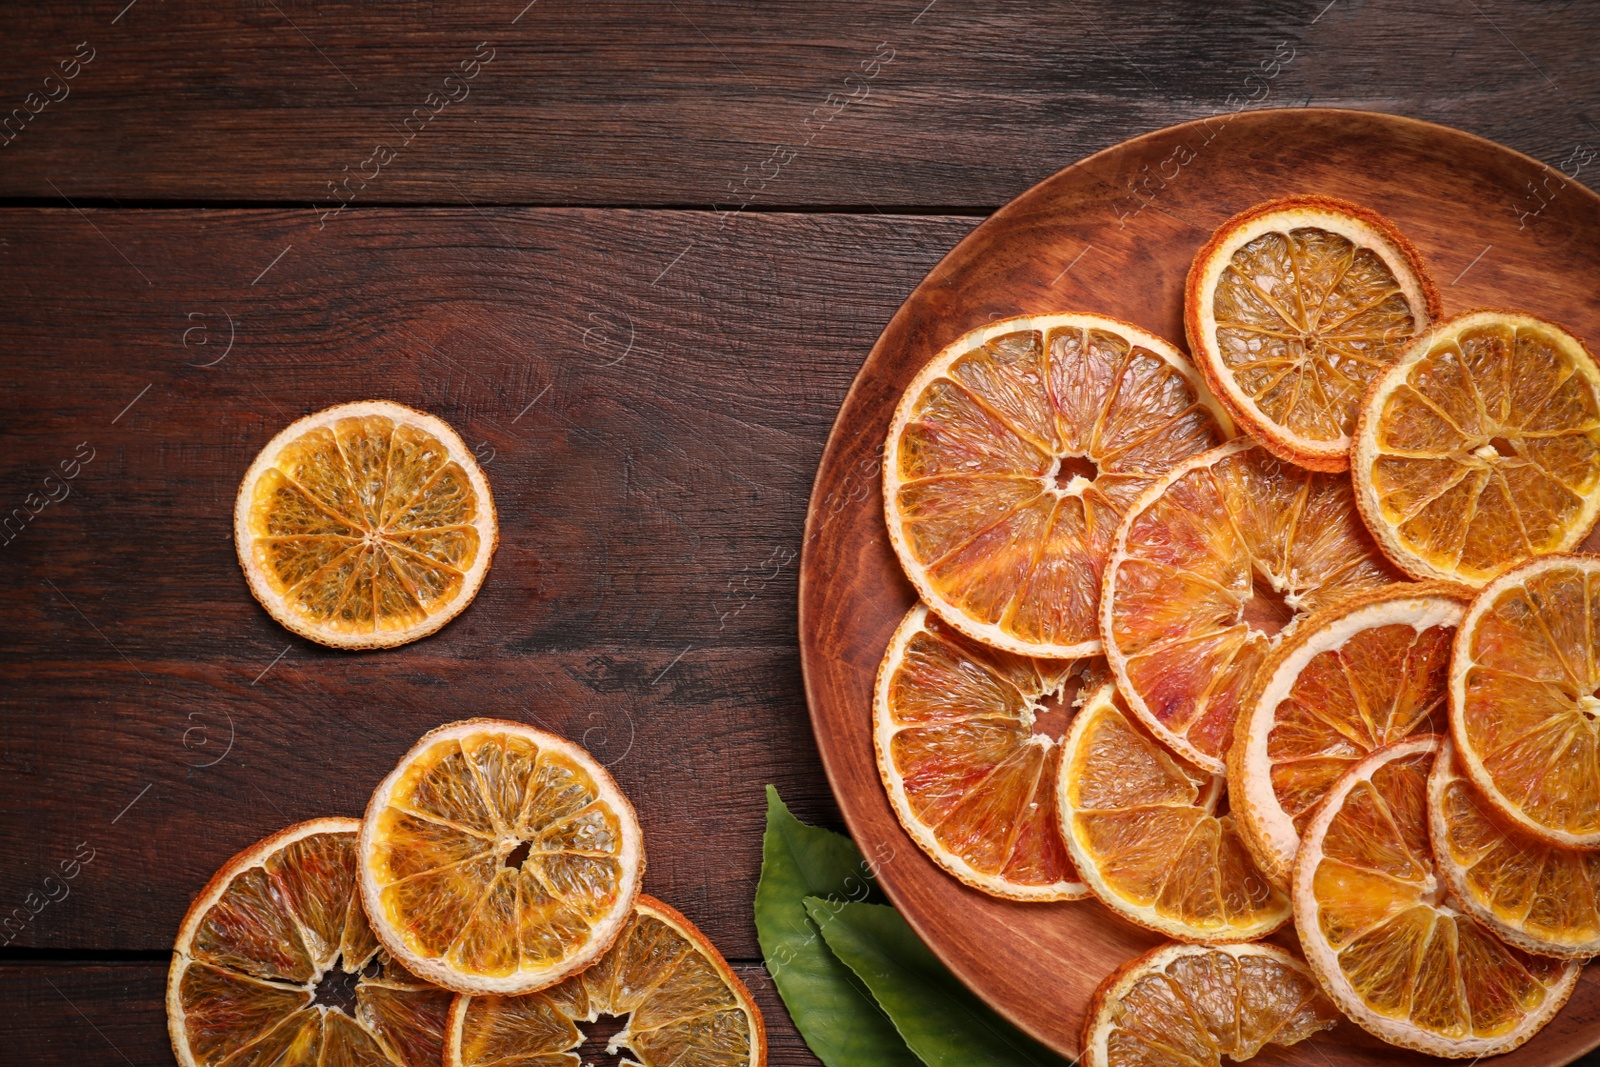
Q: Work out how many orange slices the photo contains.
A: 15